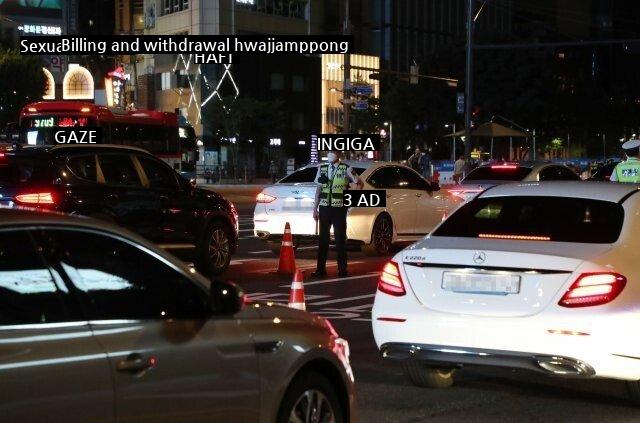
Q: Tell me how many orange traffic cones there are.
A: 2